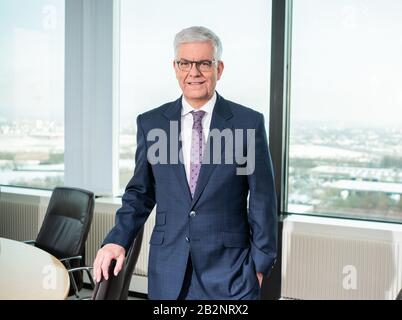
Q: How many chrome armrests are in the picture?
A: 3